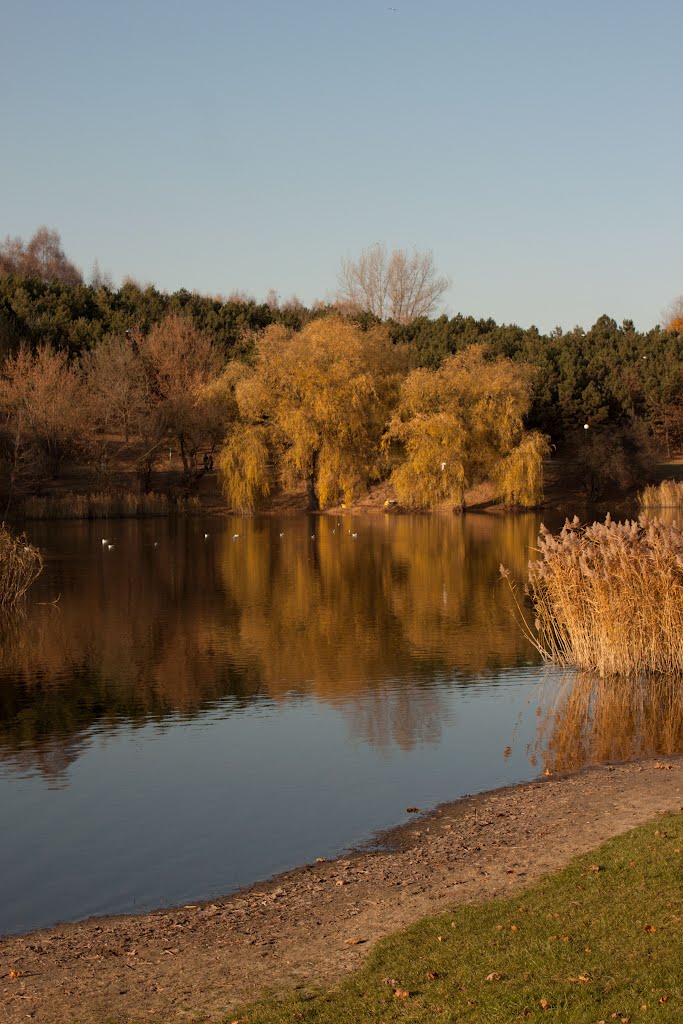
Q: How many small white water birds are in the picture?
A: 11